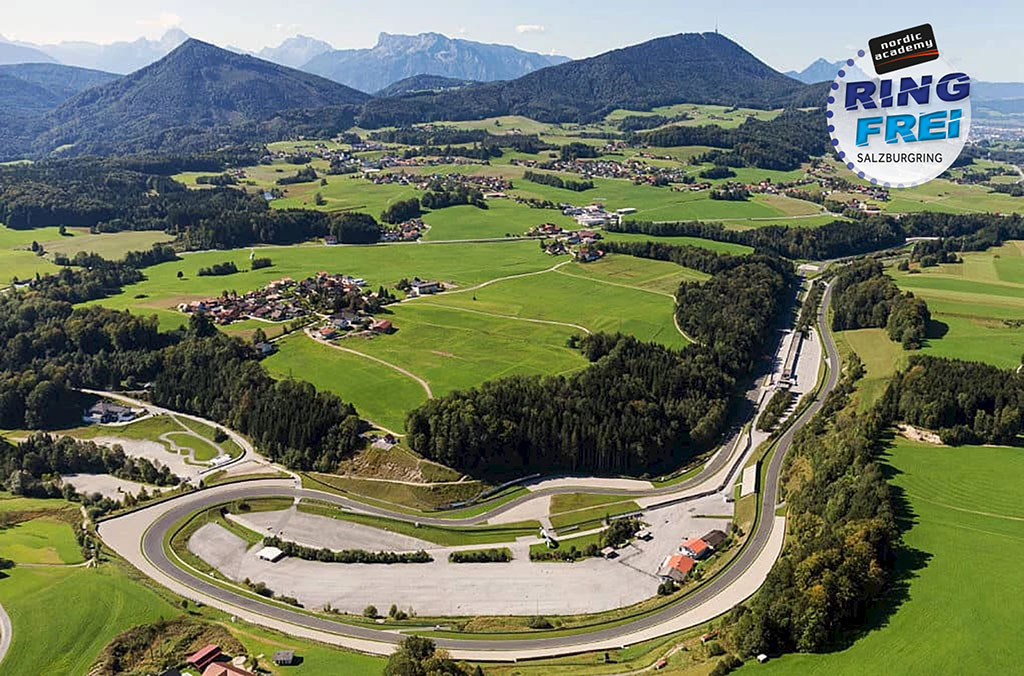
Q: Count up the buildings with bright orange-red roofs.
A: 2